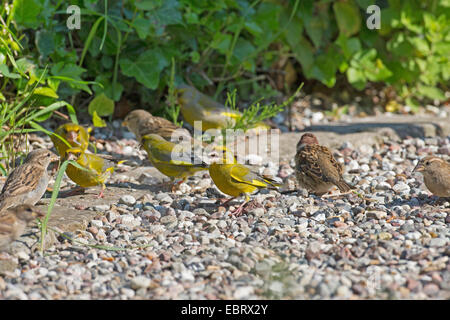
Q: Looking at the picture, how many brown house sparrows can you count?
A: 5